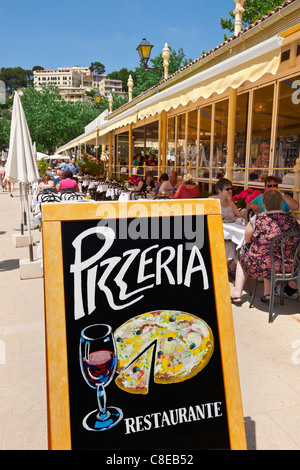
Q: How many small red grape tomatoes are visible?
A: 0